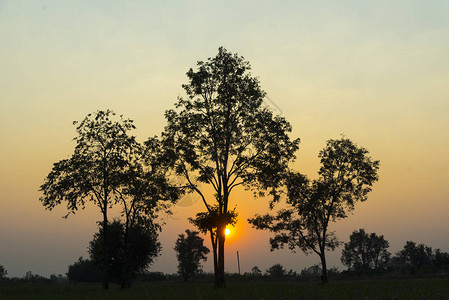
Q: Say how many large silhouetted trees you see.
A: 3